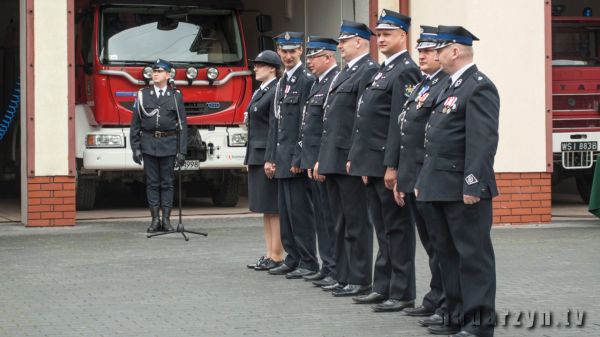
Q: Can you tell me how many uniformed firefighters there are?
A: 8